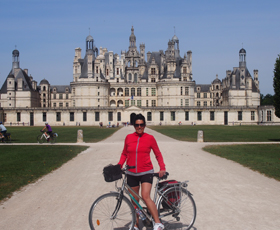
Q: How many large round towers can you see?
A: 2